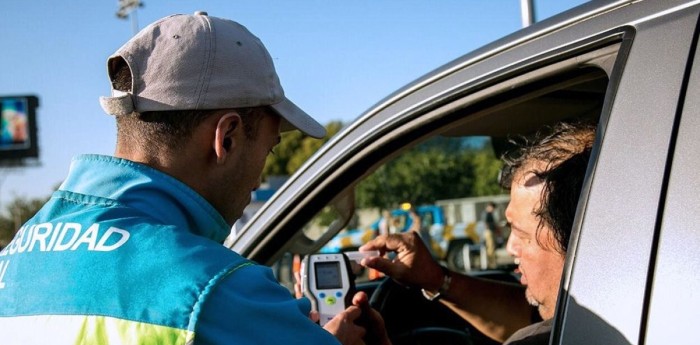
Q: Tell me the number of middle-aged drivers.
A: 1